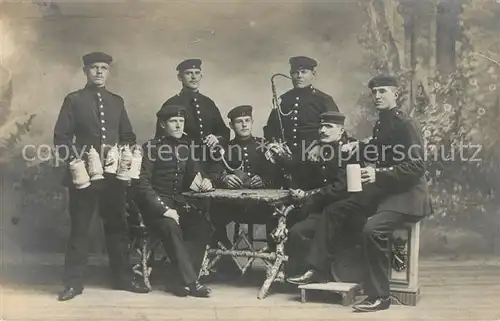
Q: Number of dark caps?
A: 7